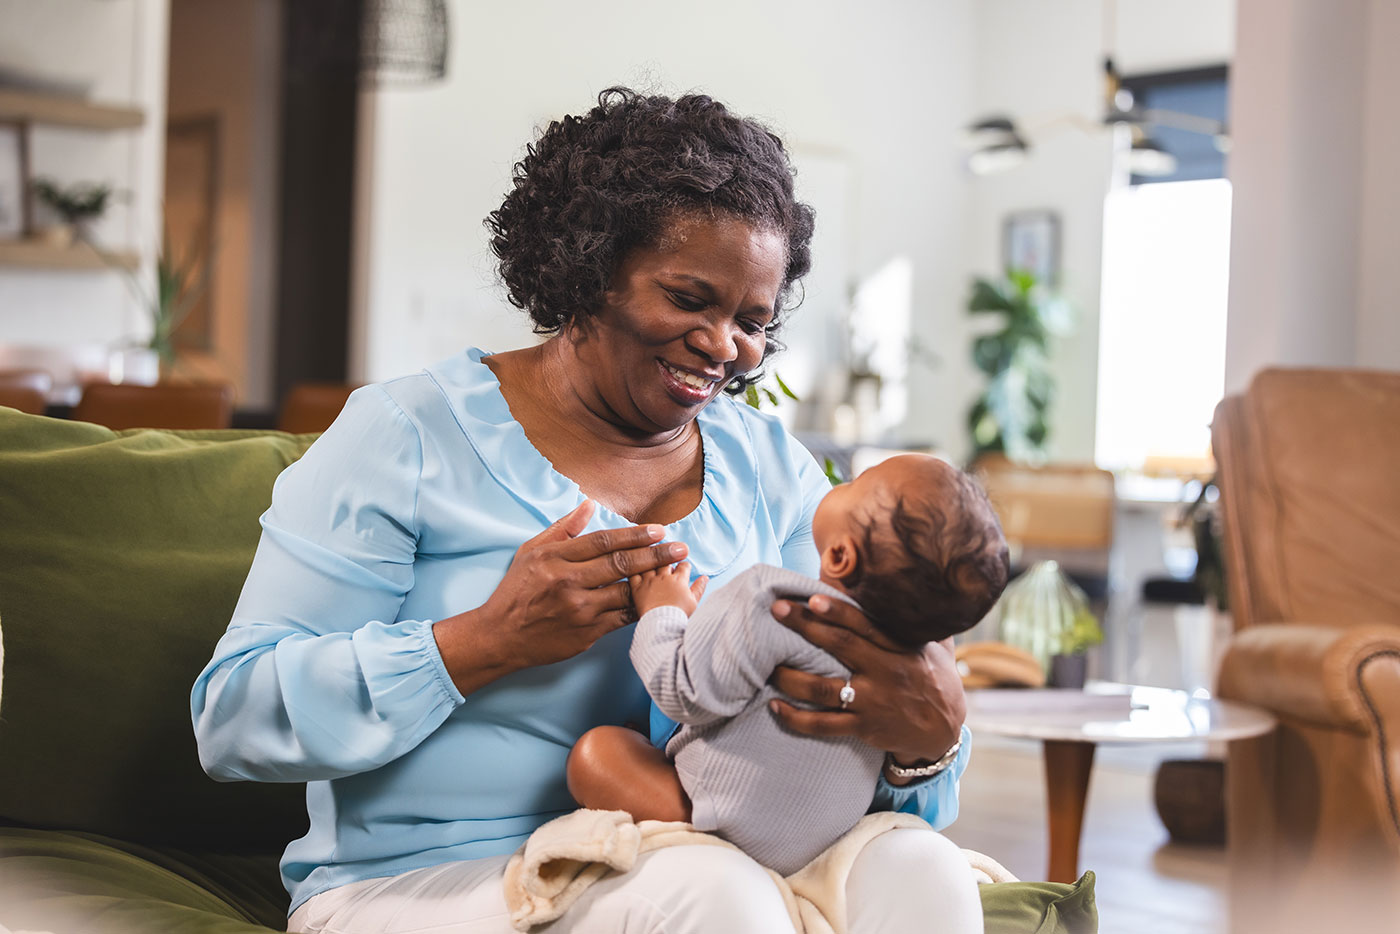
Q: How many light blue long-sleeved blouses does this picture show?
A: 1